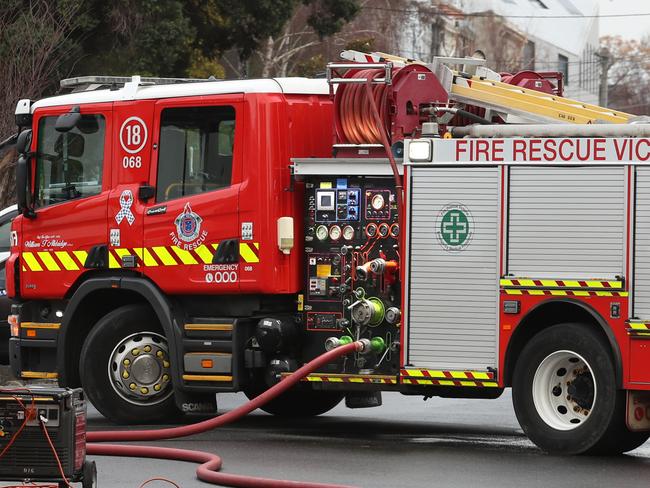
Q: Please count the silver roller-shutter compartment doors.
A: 3